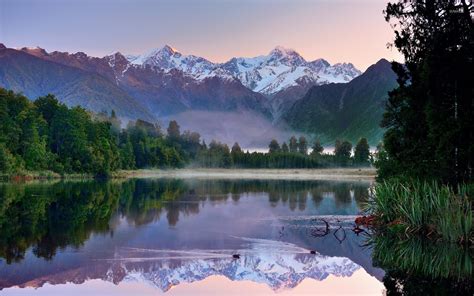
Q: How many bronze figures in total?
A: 0